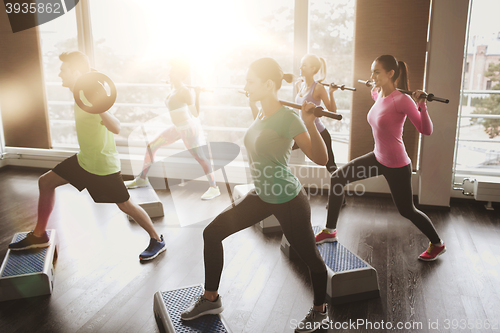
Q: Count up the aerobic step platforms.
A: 5